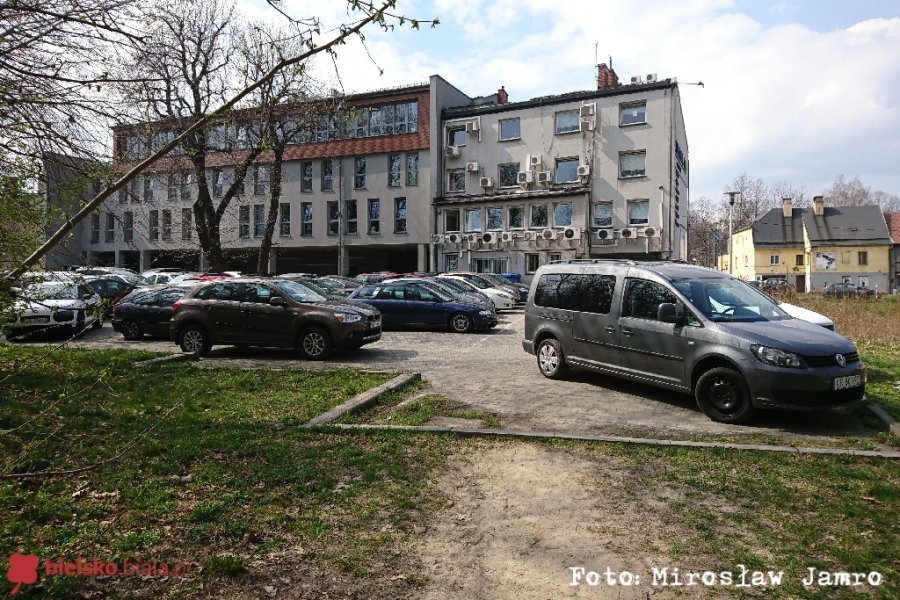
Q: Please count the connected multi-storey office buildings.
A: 2